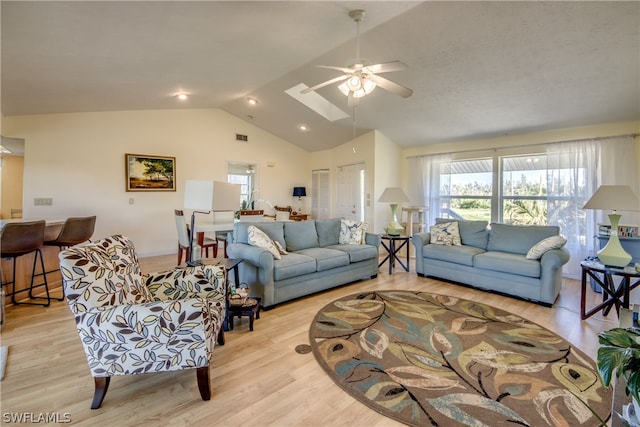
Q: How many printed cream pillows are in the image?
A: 4